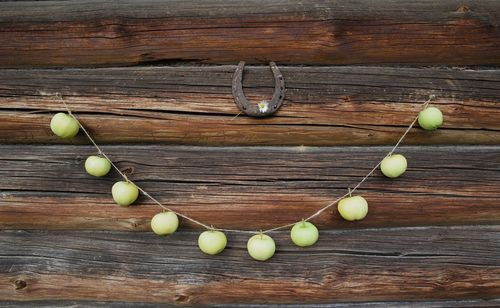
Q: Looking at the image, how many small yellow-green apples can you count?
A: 10